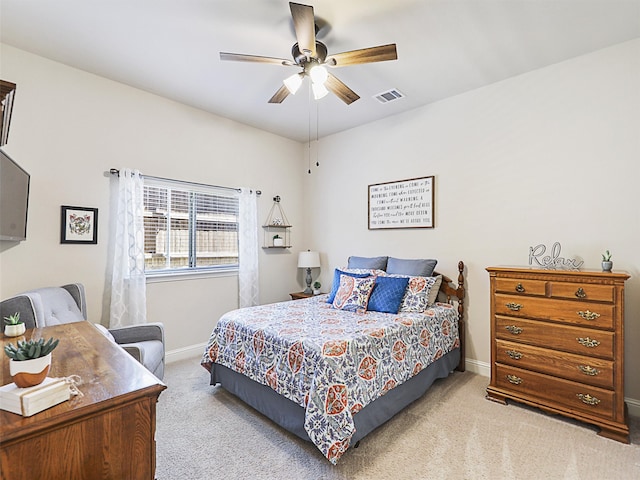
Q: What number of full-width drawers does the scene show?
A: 4